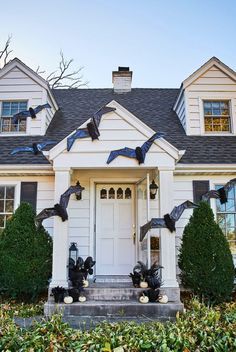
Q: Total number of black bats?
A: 7